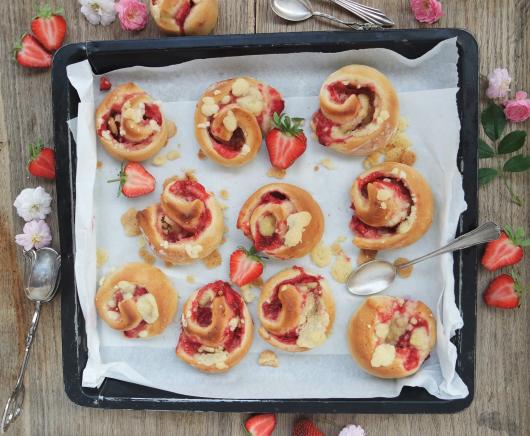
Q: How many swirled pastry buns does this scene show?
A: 11